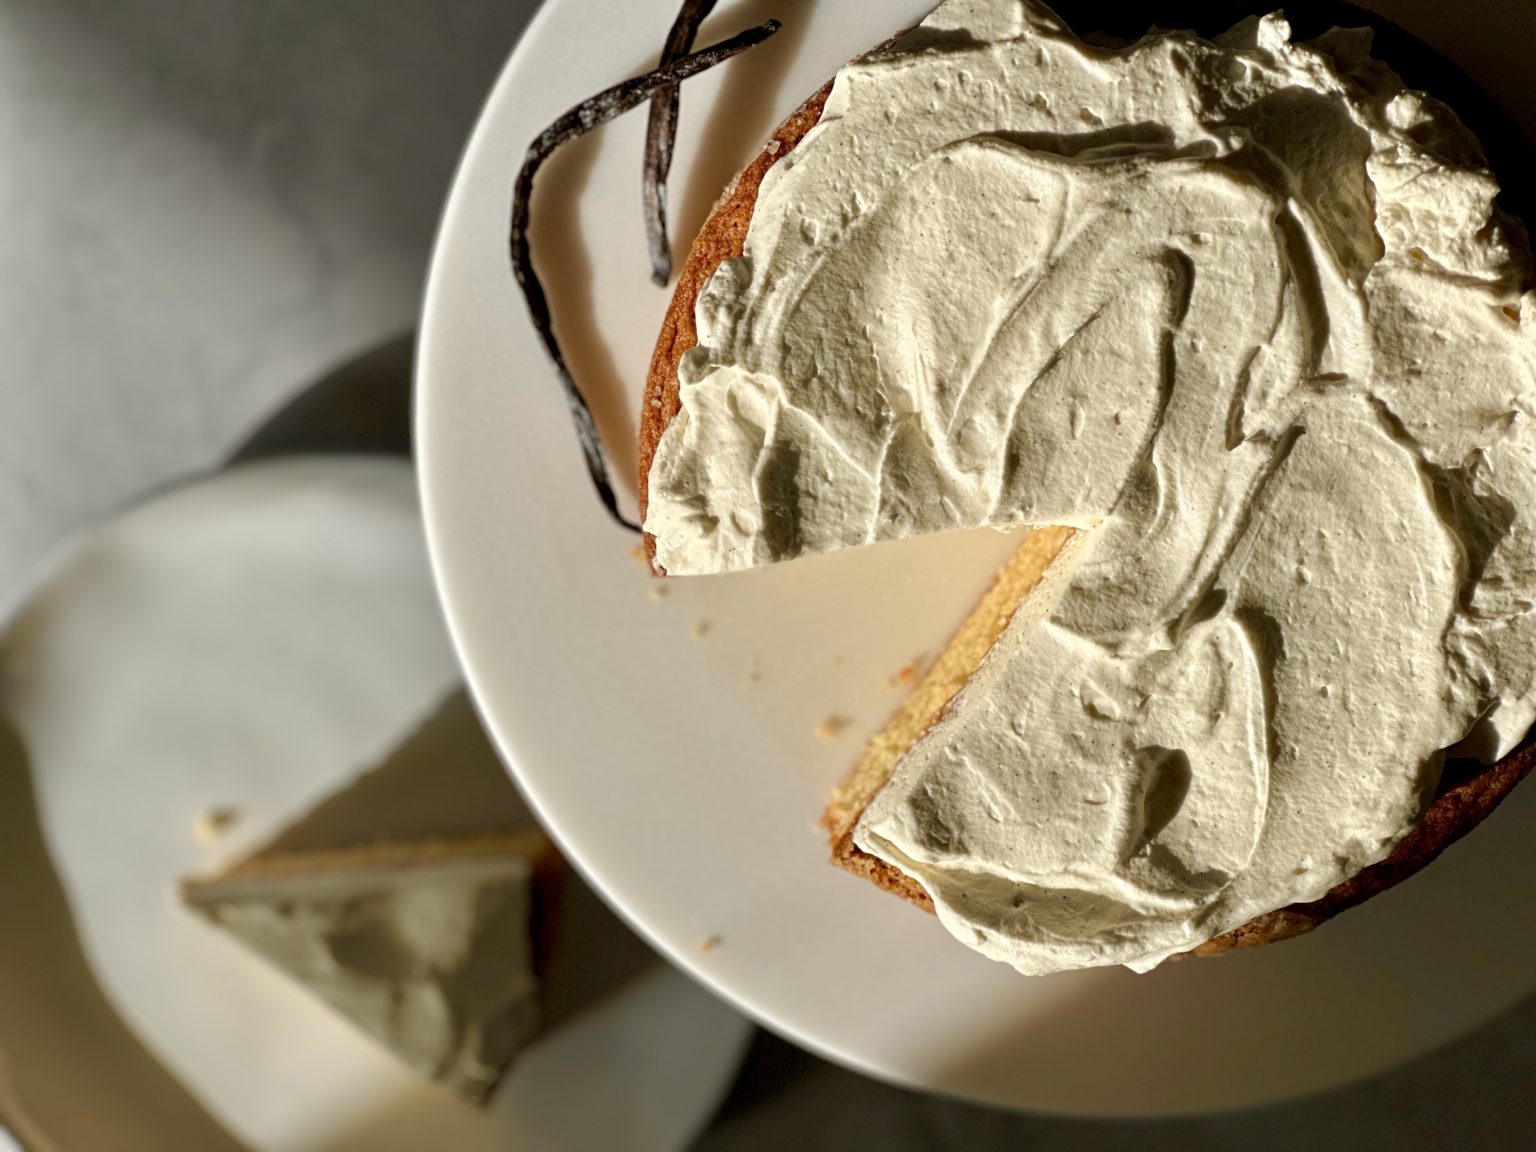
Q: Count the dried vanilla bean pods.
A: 2